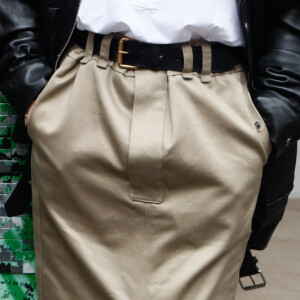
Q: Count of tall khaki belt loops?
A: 4